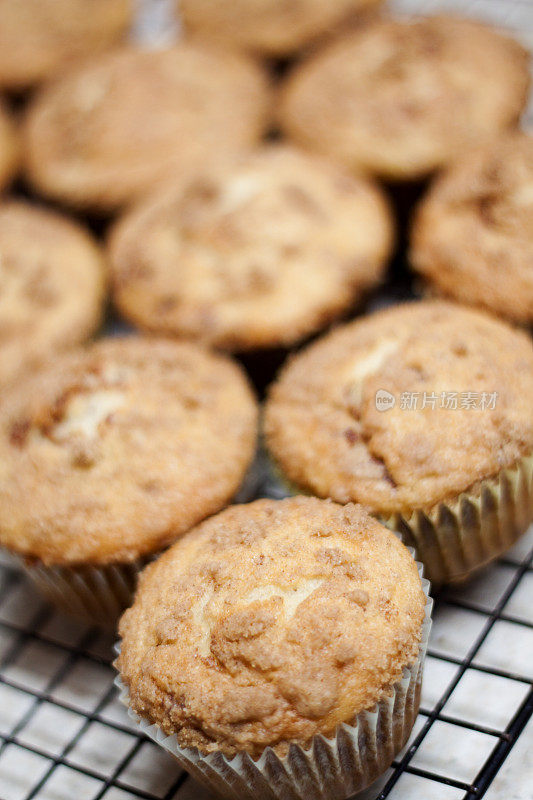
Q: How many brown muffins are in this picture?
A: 11